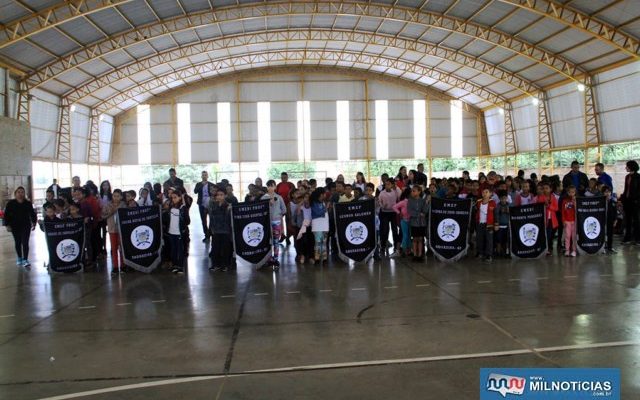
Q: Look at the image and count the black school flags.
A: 7